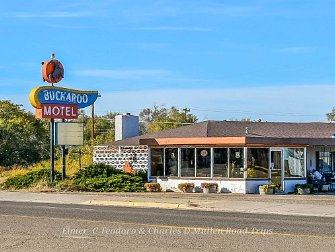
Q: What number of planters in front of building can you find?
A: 5